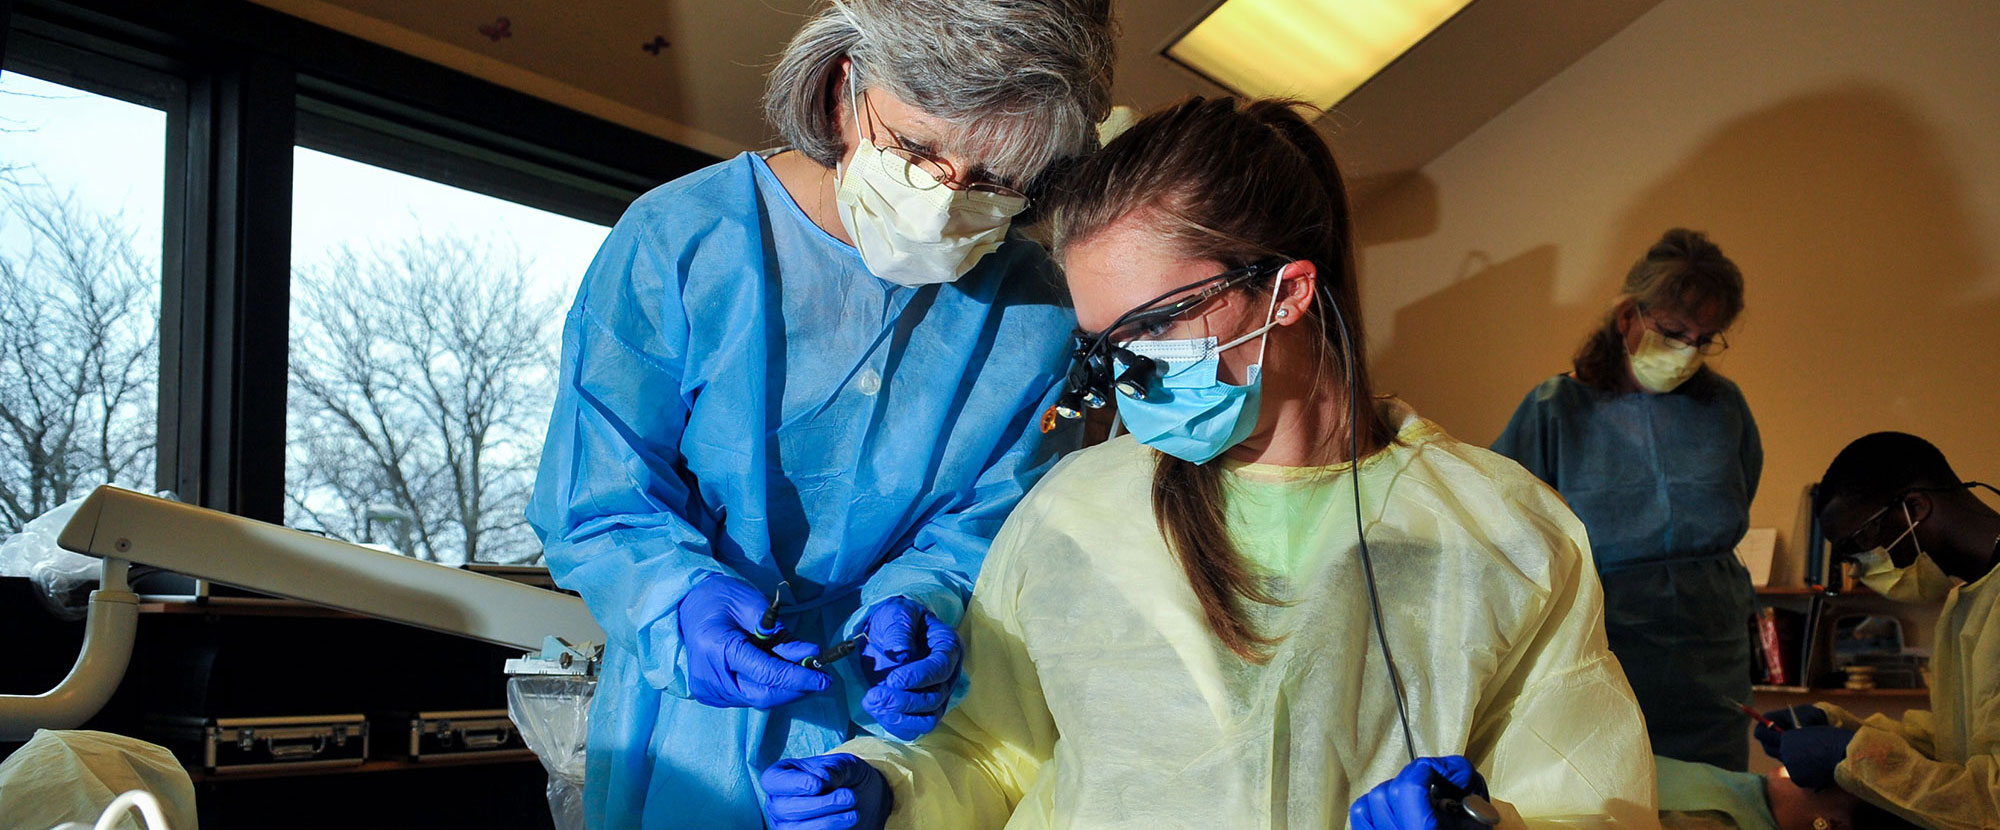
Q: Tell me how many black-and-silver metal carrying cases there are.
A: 2